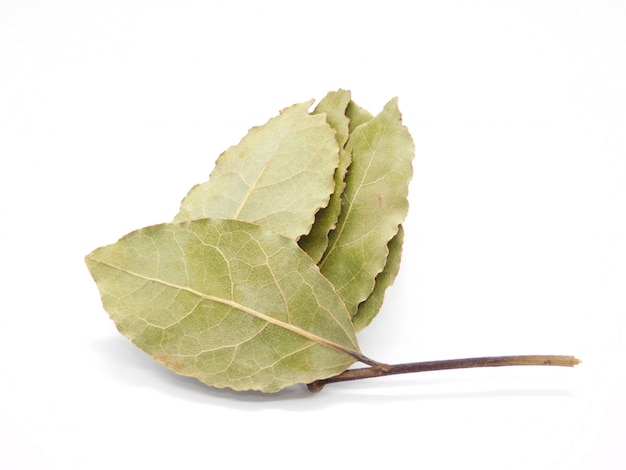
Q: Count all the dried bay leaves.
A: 5